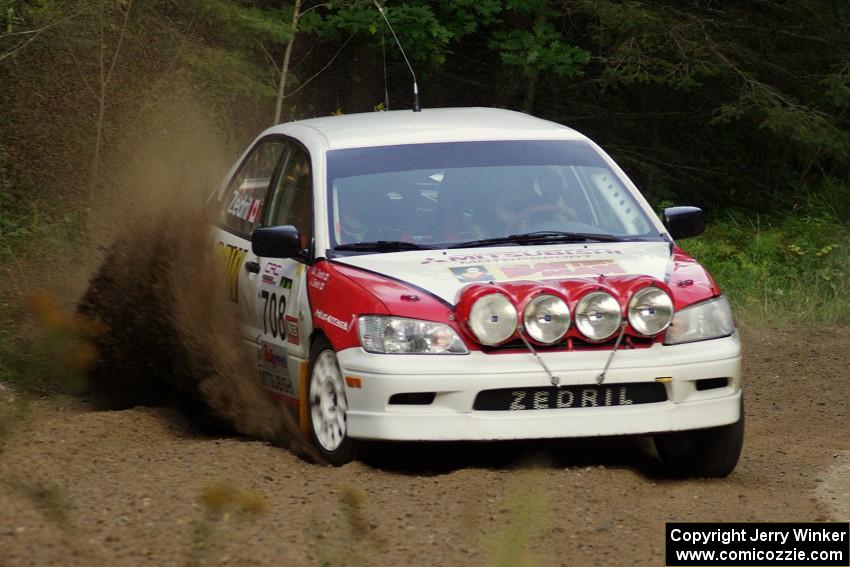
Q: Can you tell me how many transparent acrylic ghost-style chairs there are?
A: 0